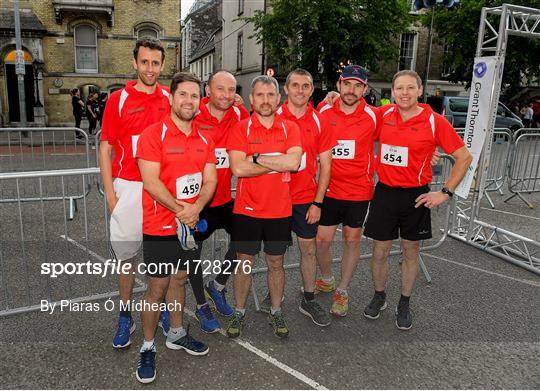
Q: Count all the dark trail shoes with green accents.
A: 2